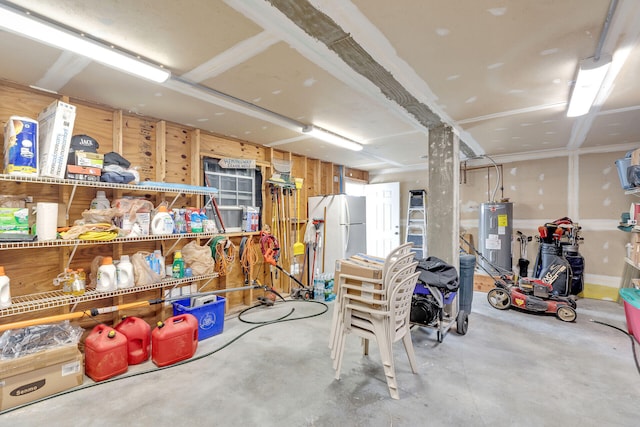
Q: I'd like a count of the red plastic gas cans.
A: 3